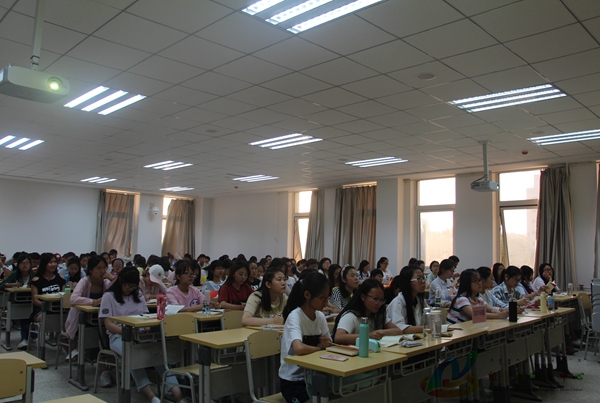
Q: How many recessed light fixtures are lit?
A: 11